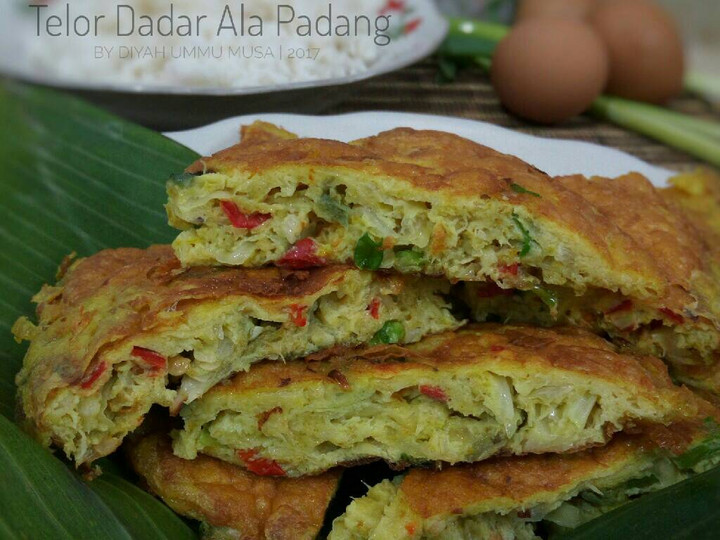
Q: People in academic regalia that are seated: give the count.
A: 0